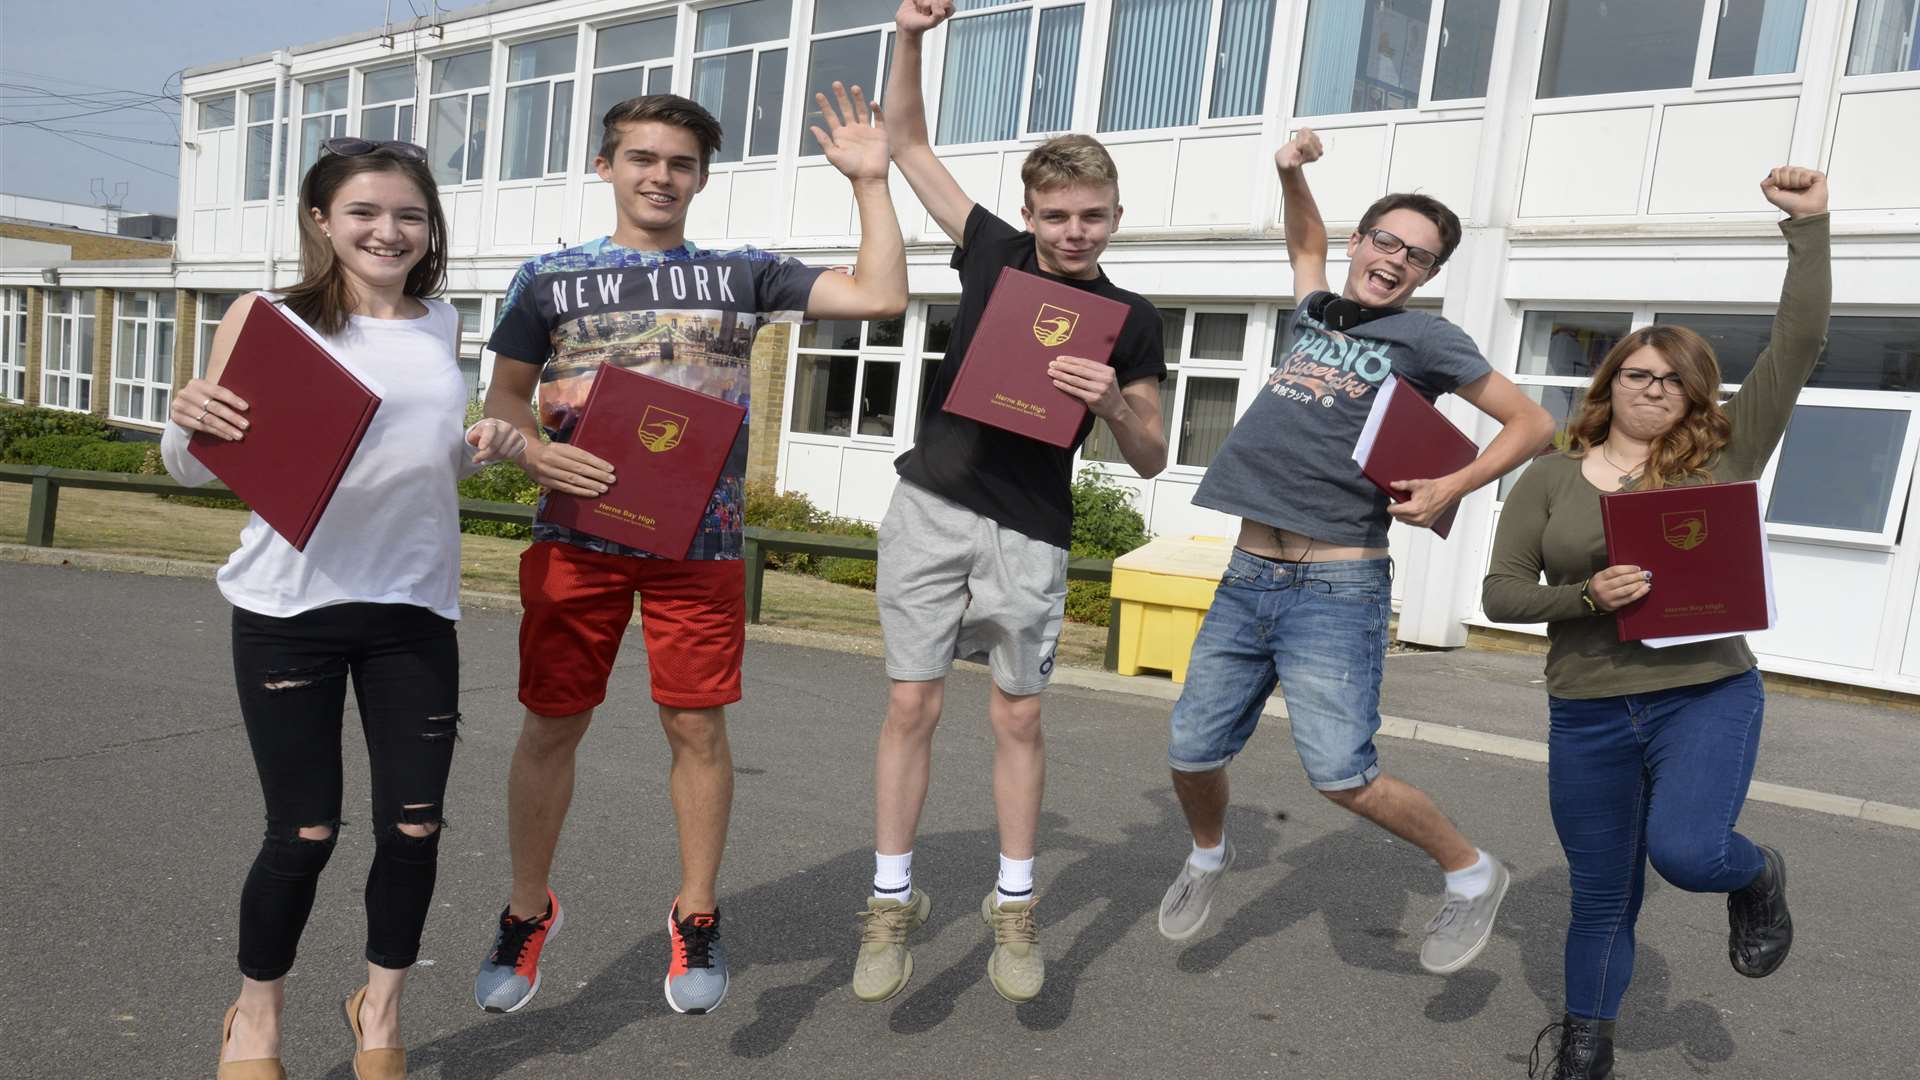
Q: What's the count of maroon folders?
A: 5